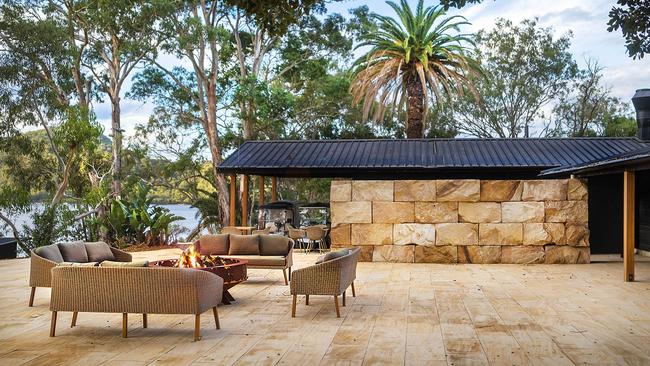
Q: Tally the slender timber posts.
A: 5